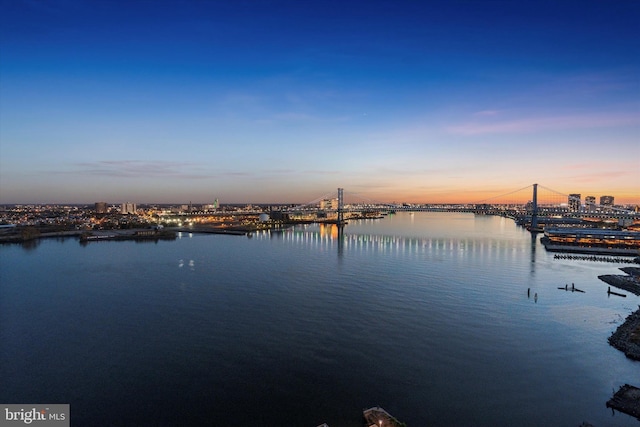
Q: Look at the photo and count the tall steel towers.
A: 2